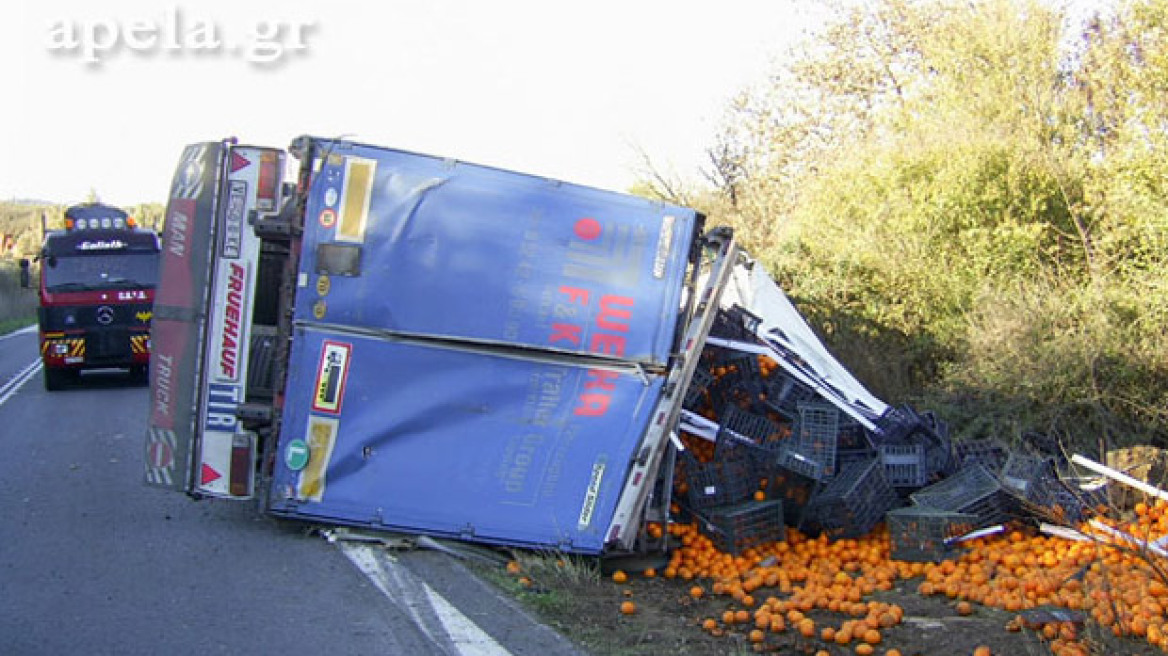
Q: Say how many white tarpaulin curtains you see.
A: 1